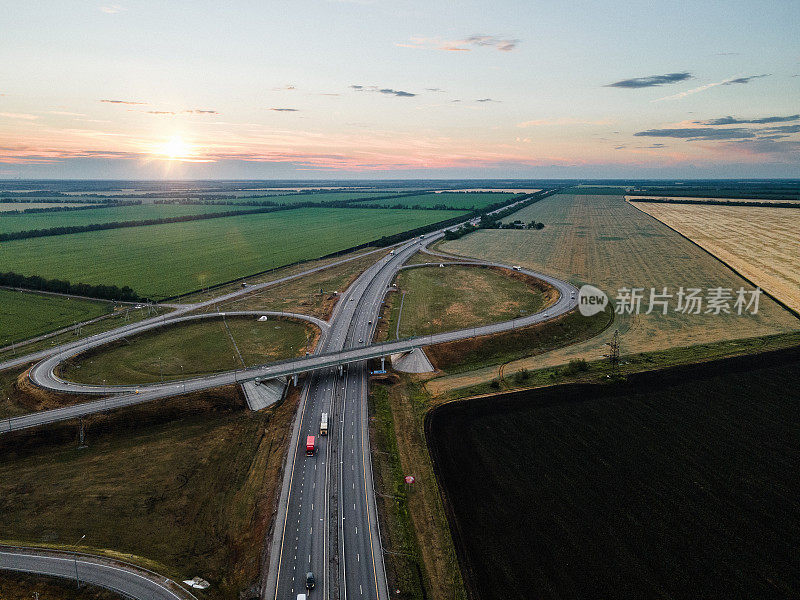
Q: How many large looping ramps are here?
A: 2